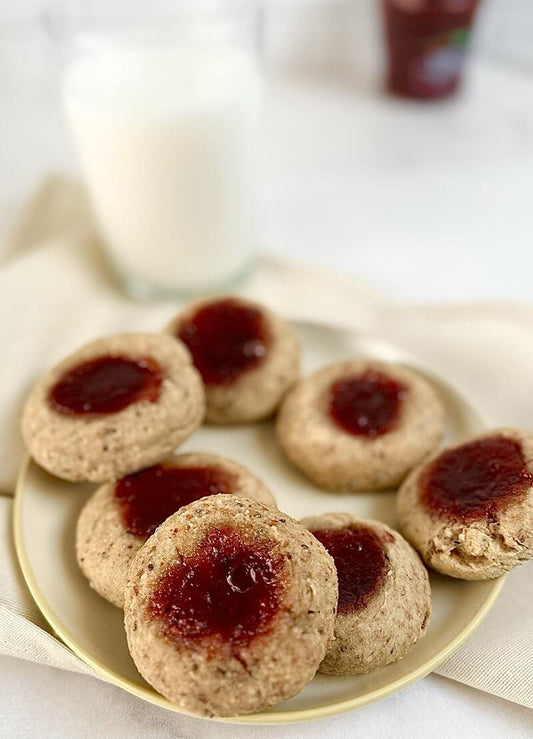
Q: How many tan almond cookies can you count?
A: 7